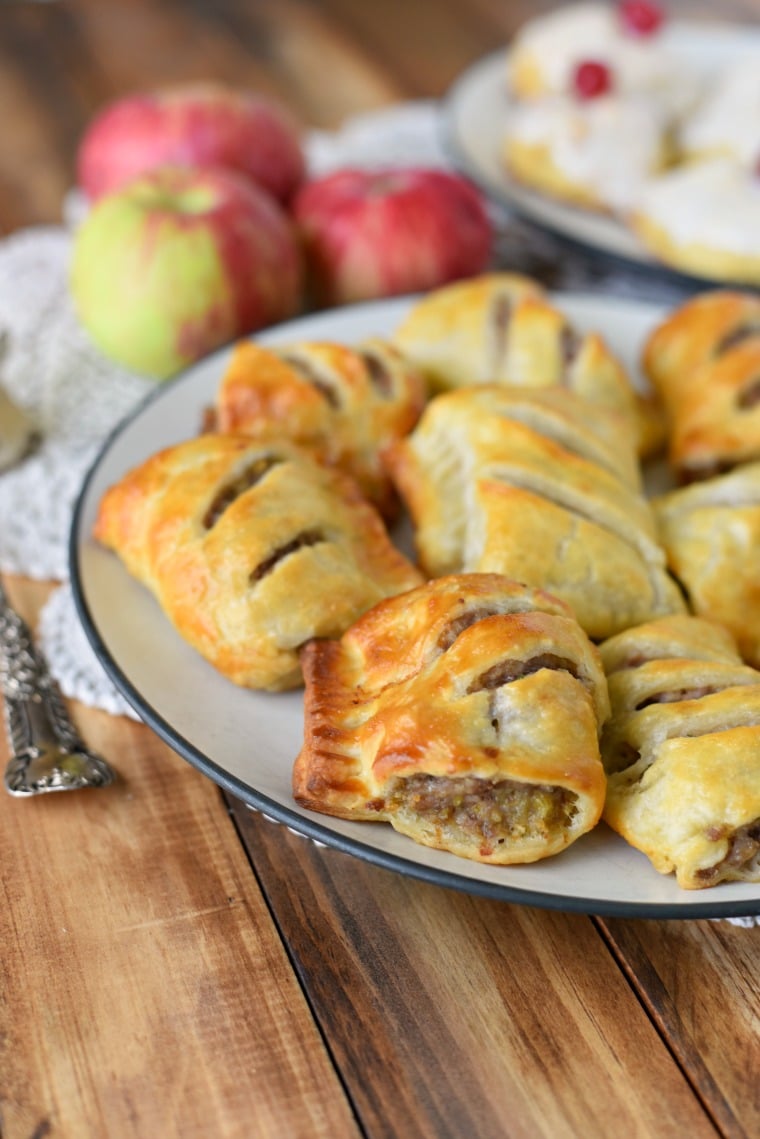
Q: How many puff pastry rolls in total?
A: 8